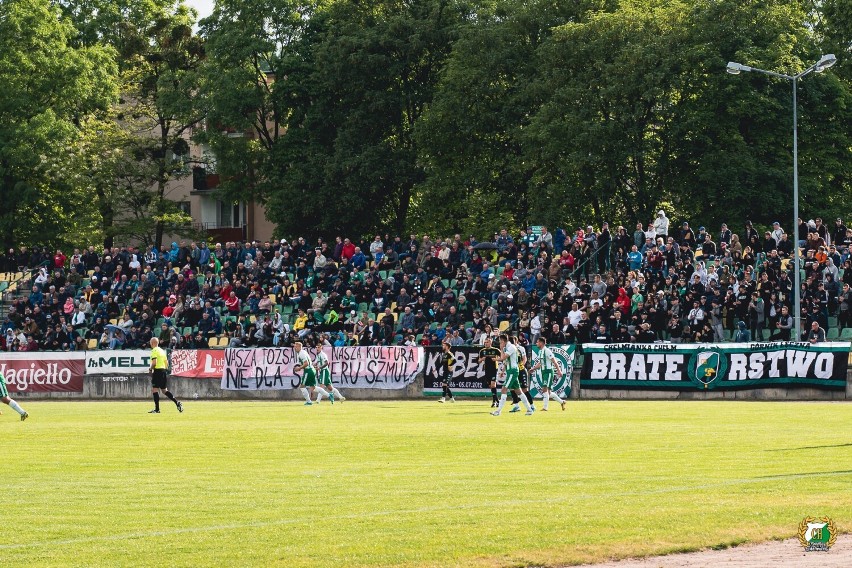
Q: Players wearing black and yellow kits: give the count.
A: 3